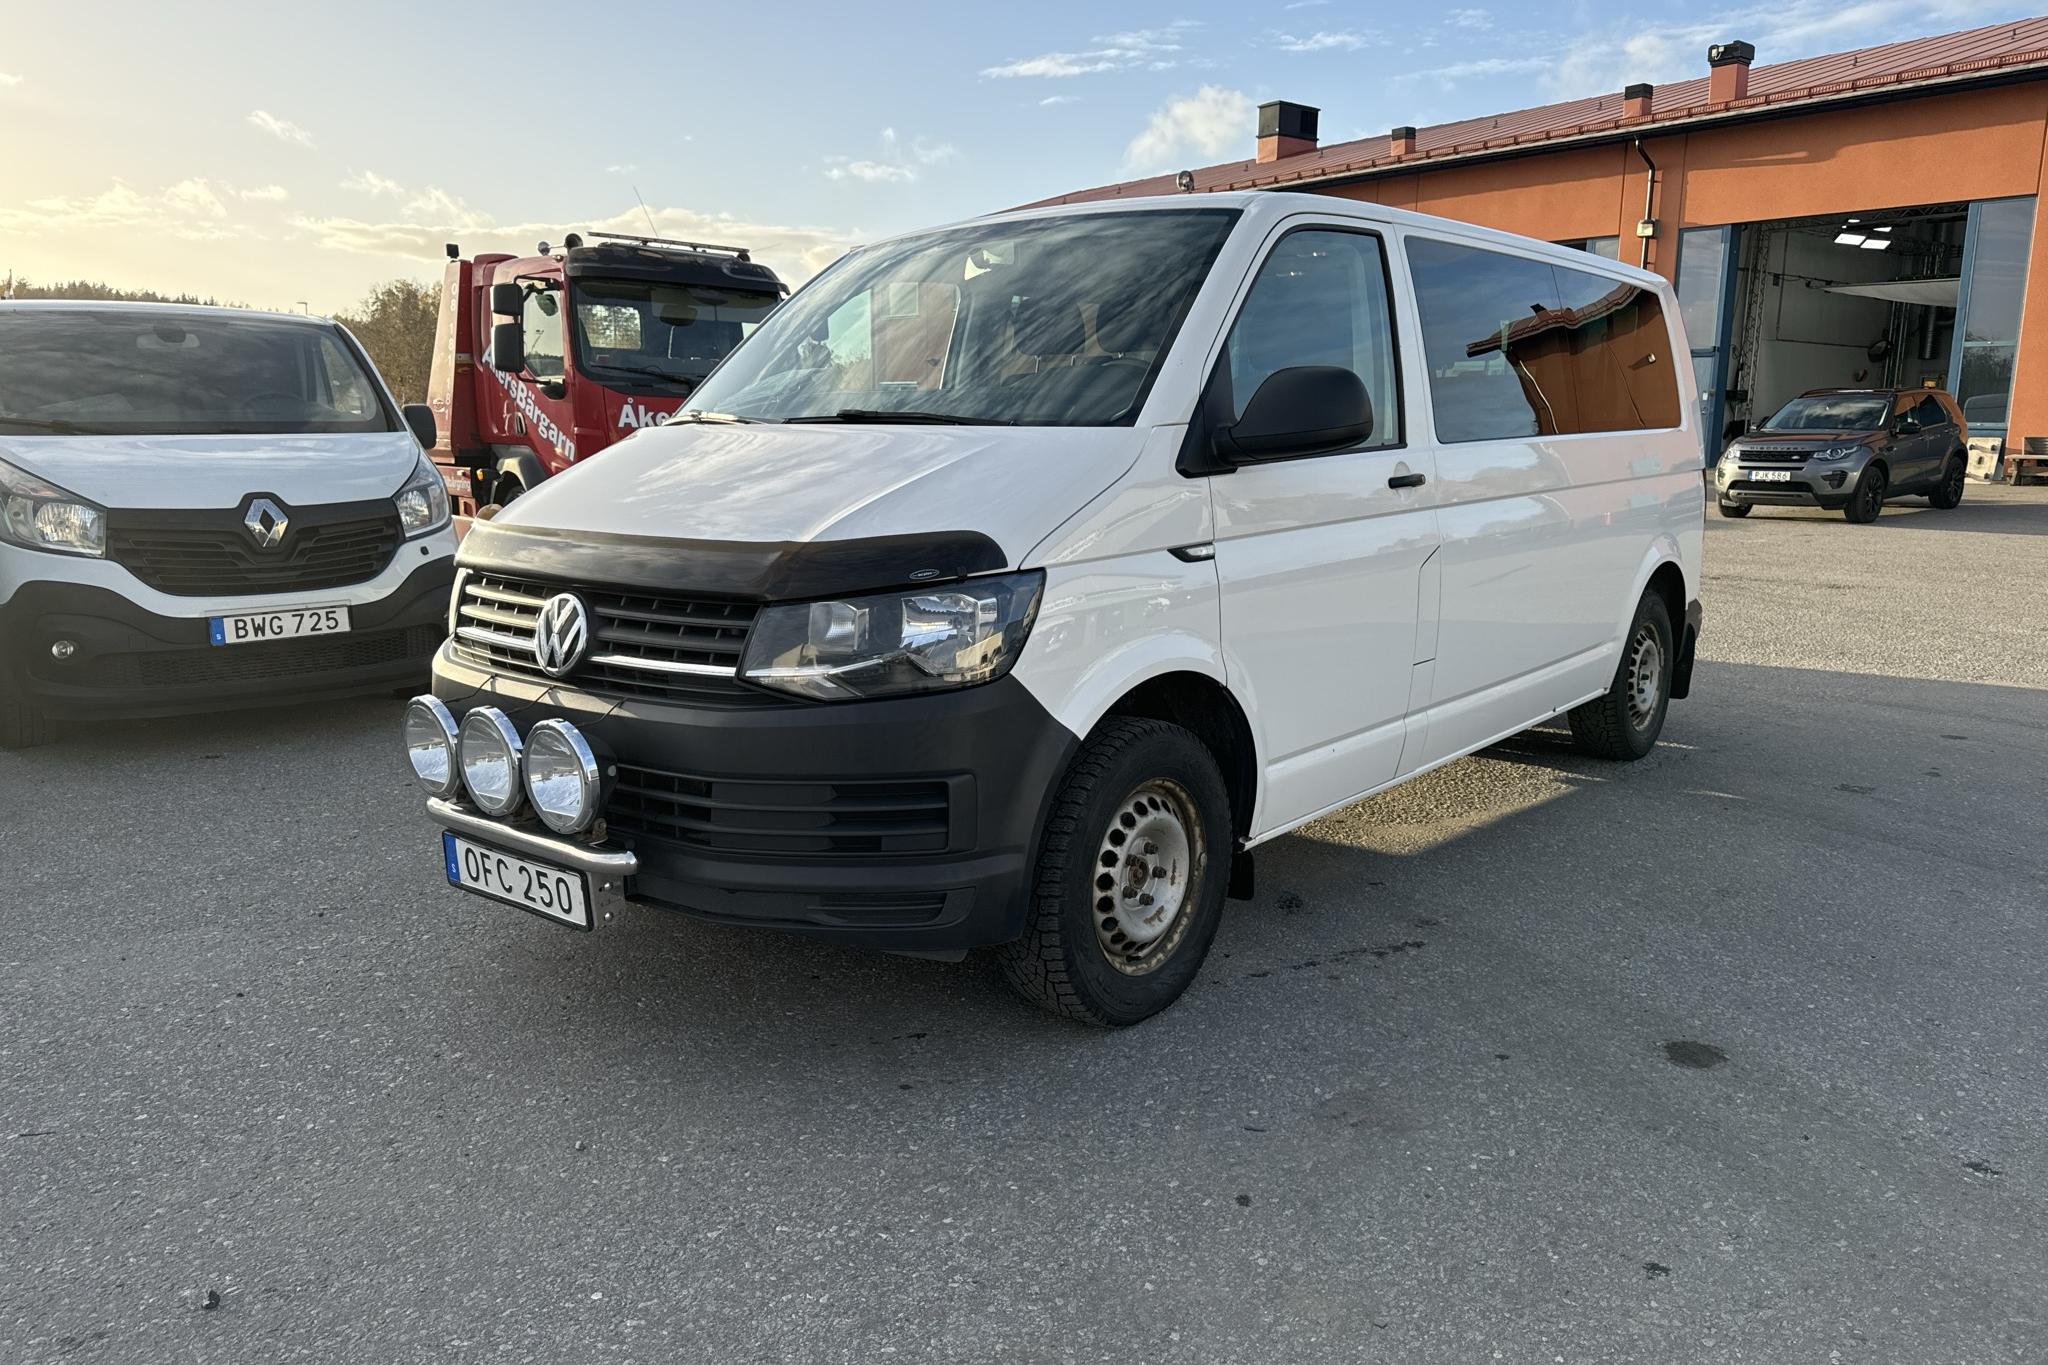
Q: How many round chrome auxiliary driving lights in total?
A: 3